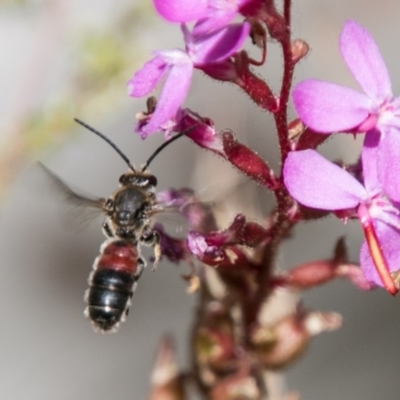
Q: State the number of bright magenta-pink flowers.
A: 4